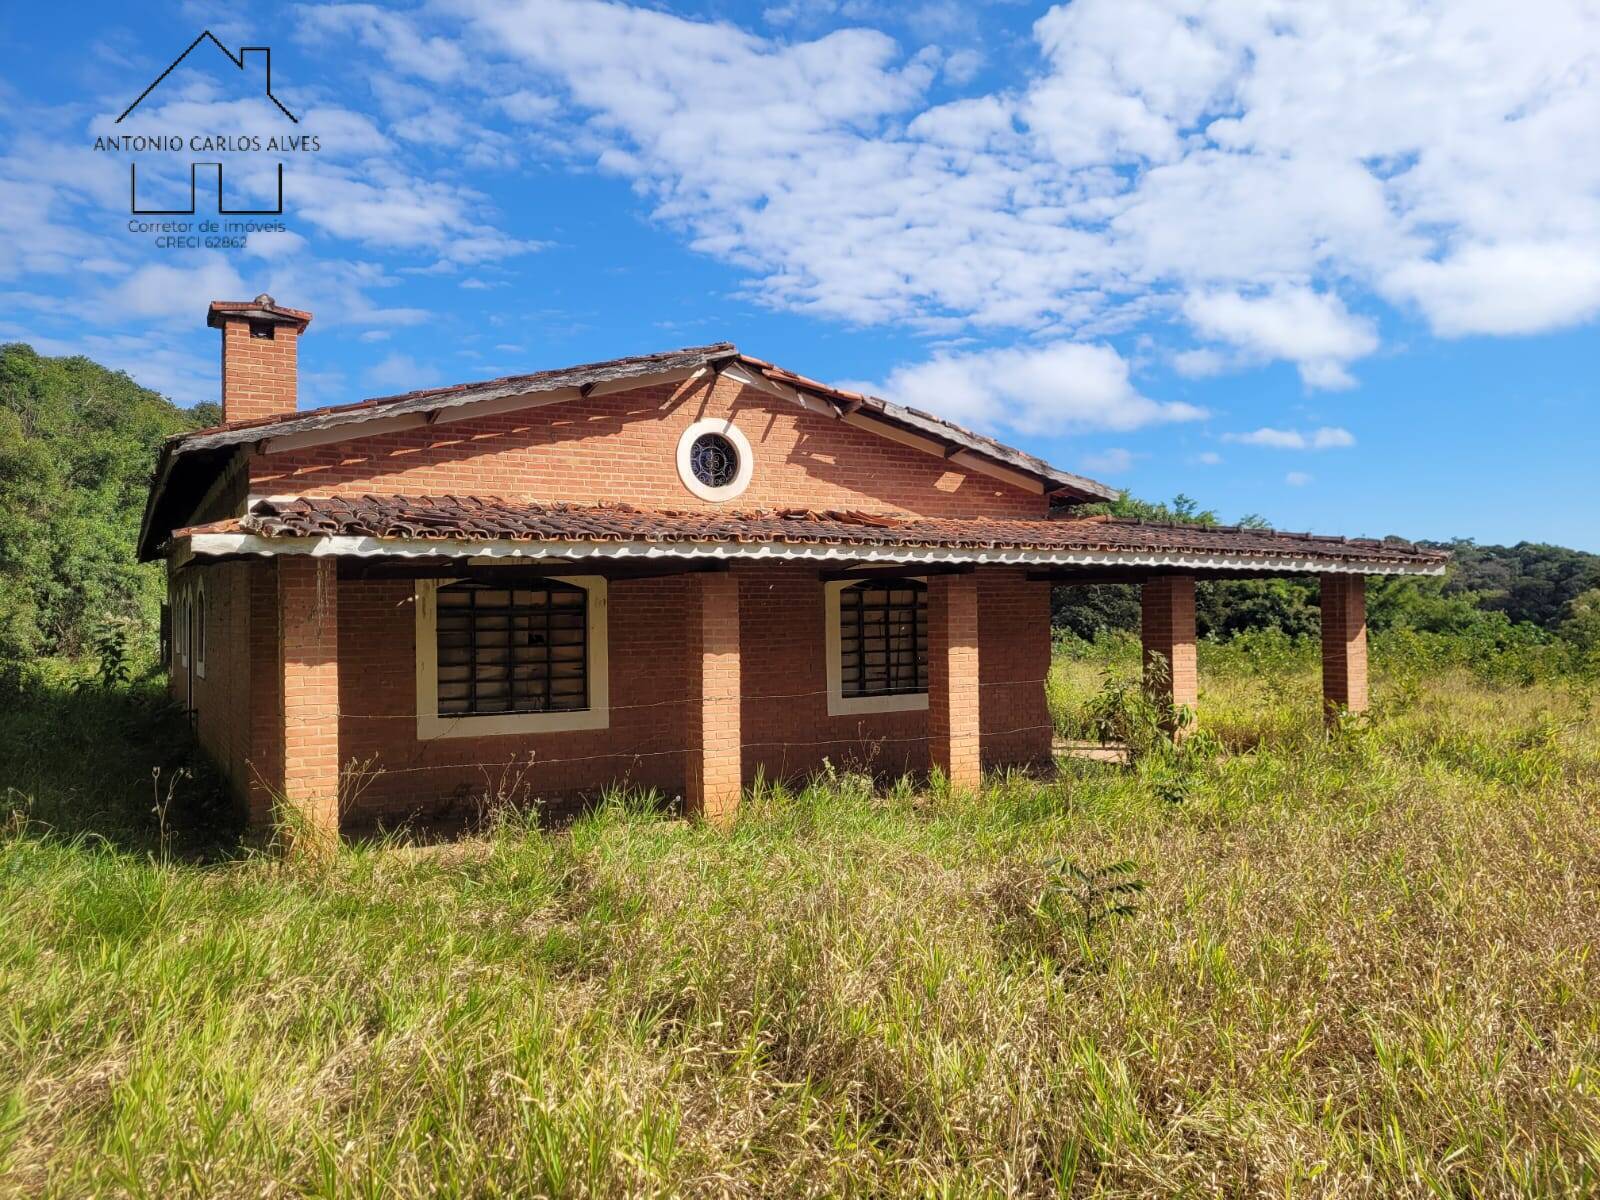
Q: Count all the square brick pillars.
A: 5